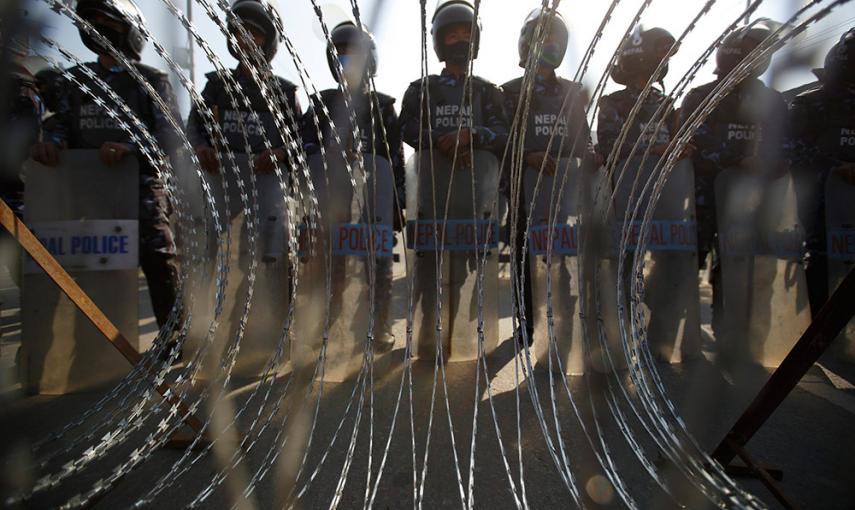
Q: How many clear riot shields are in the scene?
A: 8